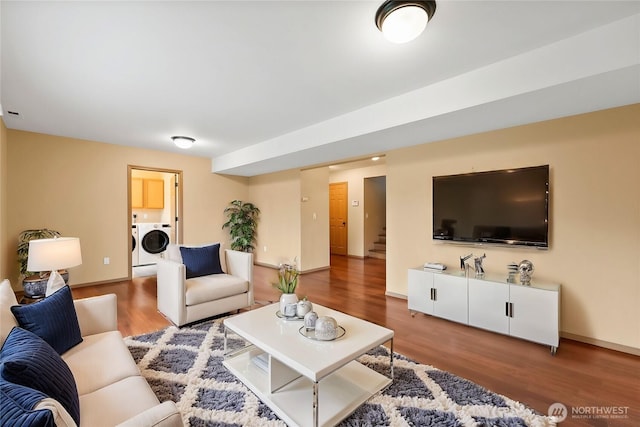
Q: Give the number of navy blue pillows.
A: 4